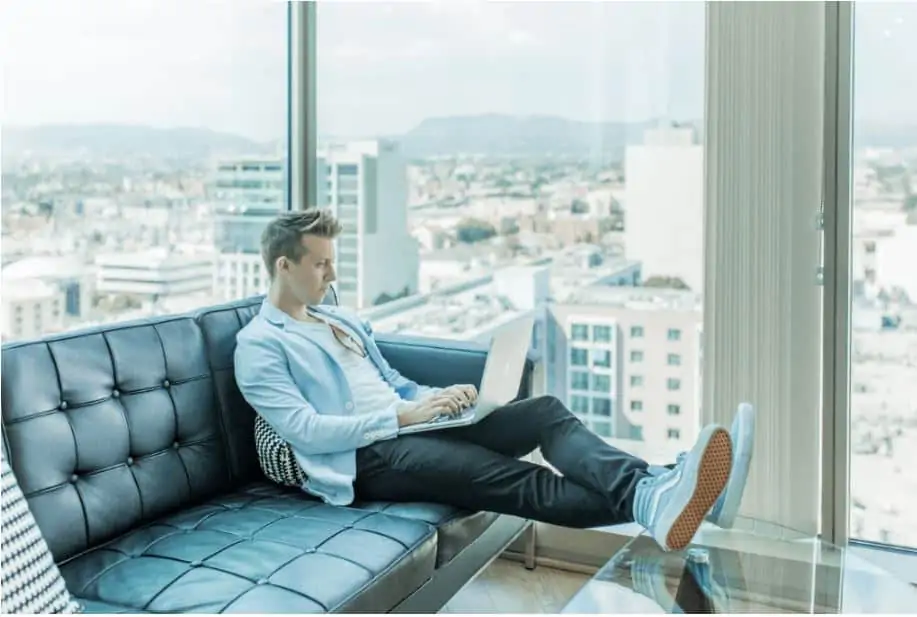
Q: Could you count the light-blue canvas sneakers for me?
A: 2